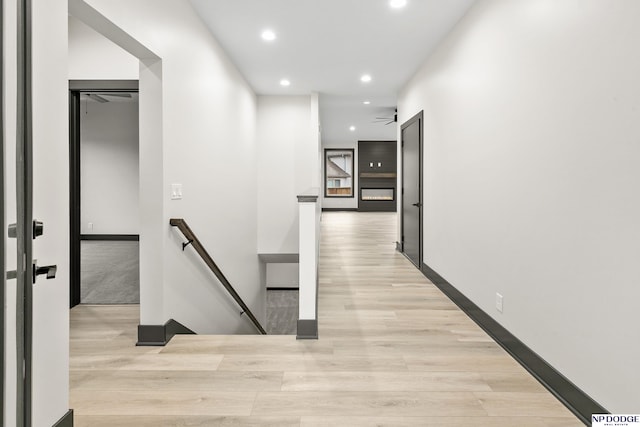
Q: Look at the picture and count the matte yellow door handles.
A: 0